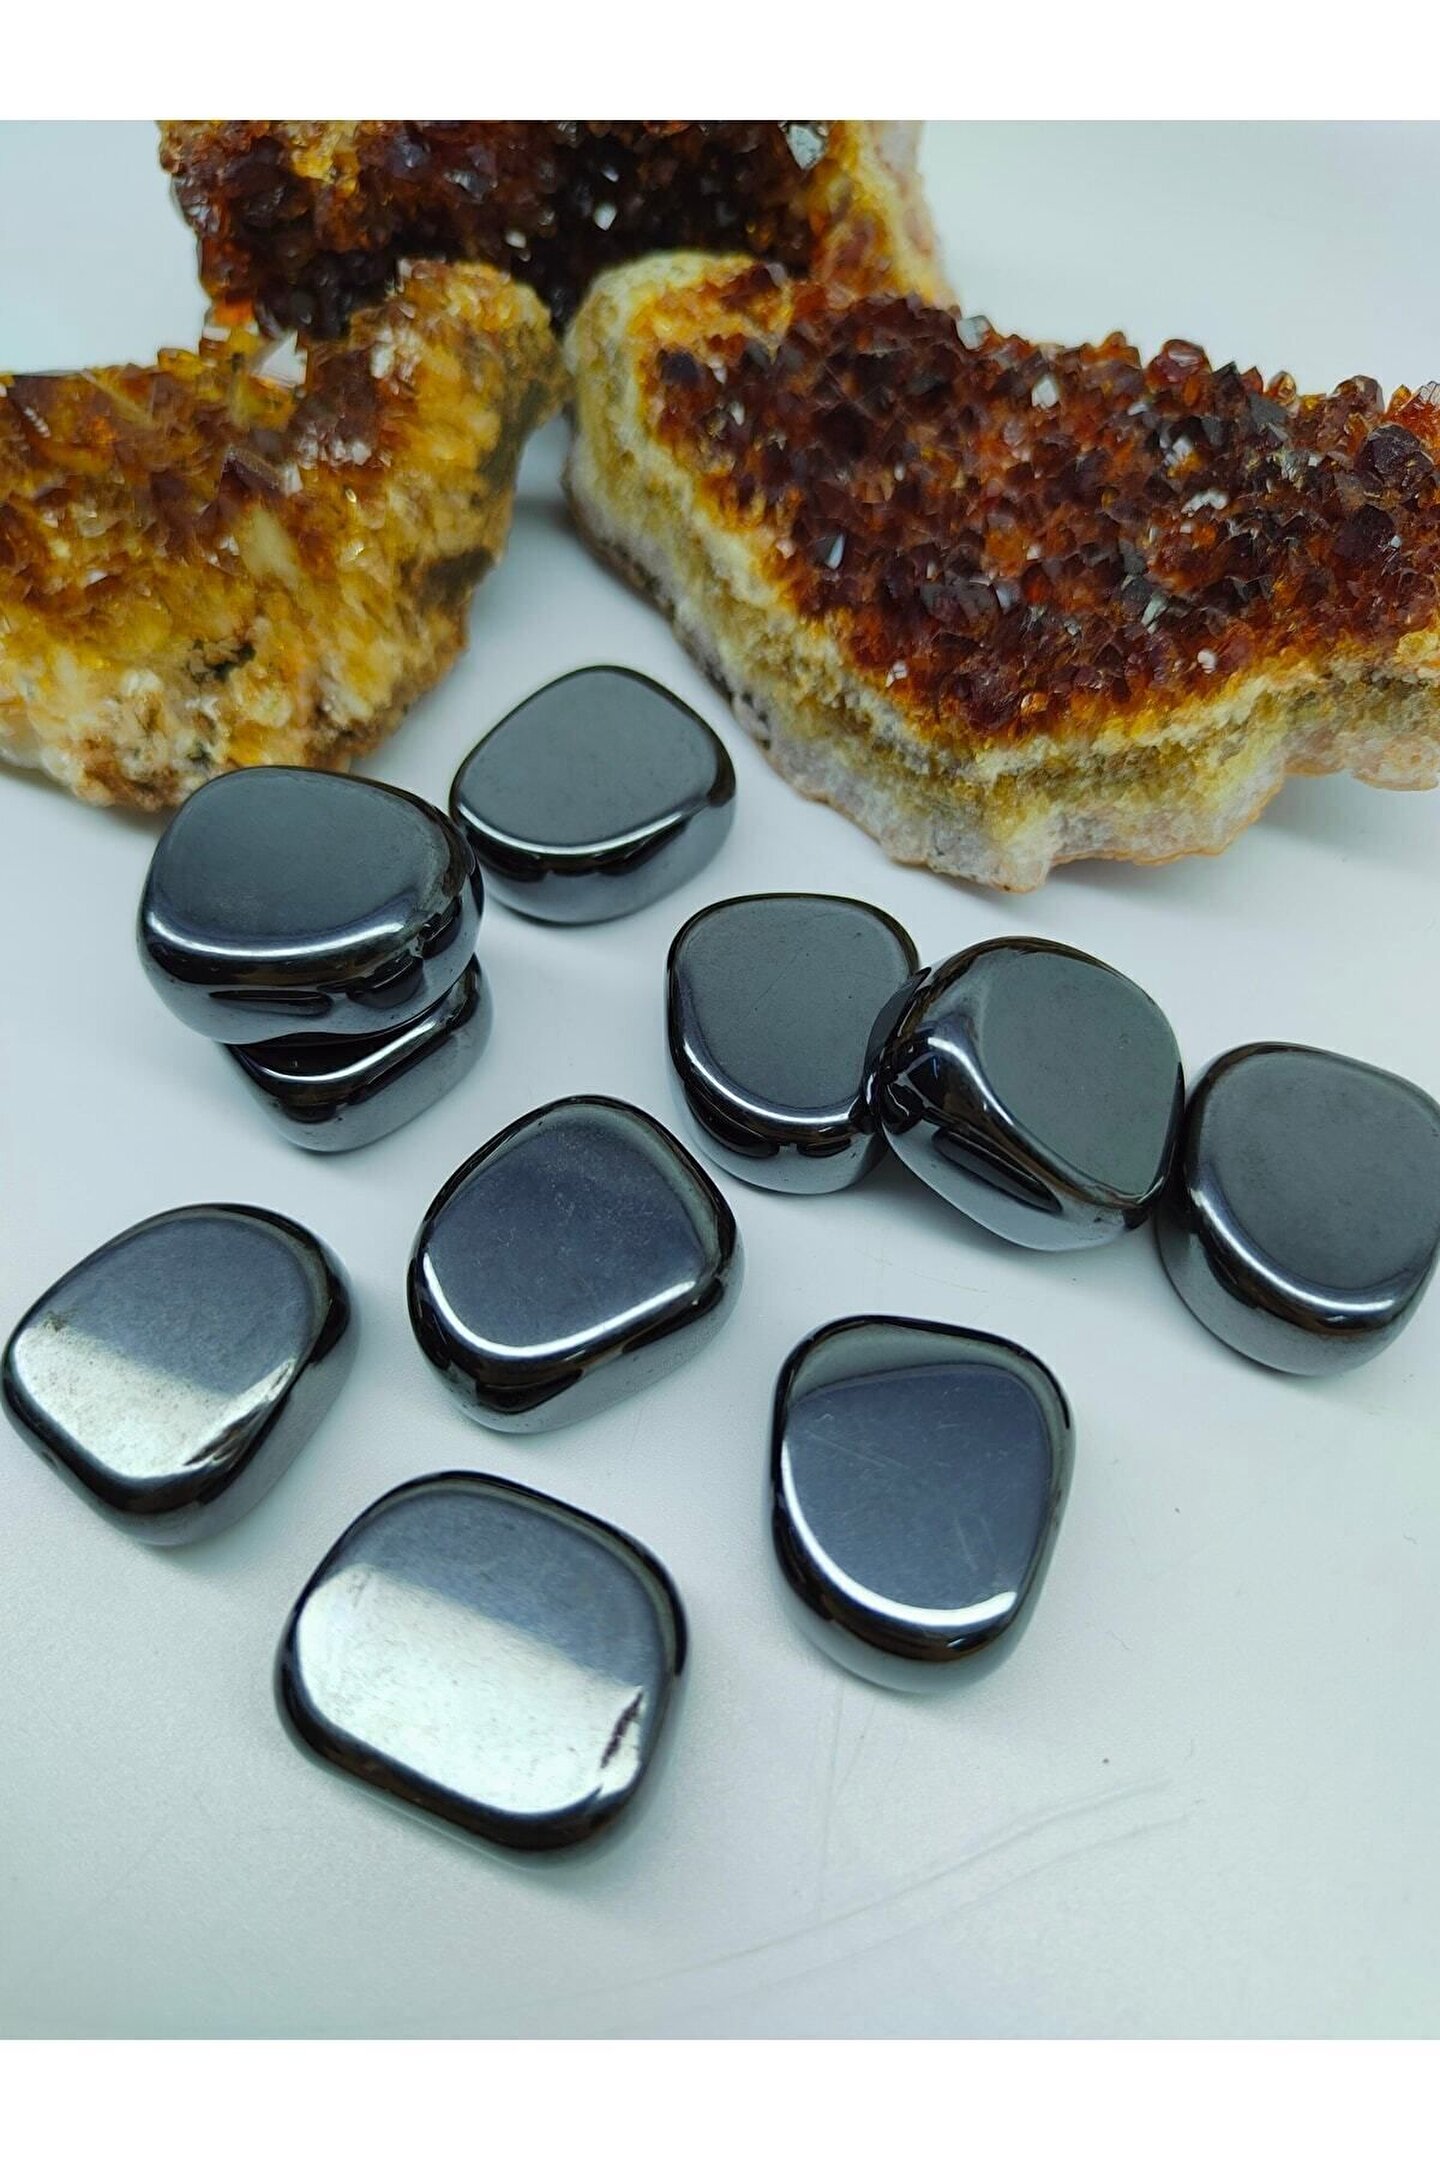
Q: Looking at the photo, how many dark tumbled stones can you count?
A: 10